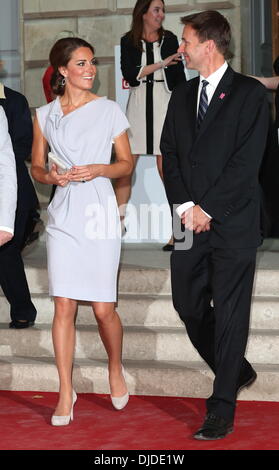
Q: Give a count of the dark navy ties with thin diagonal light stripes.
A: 1